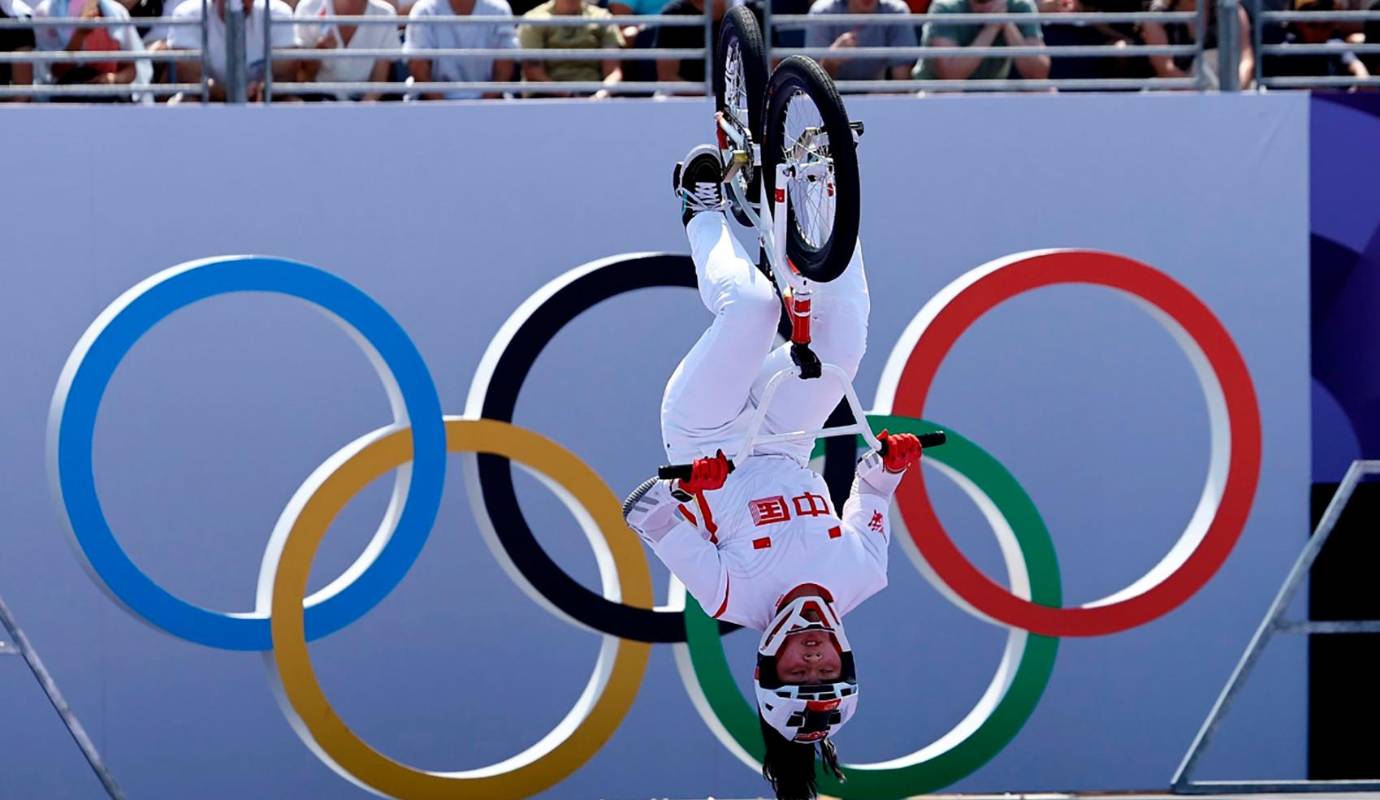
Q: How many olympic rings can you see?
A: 5